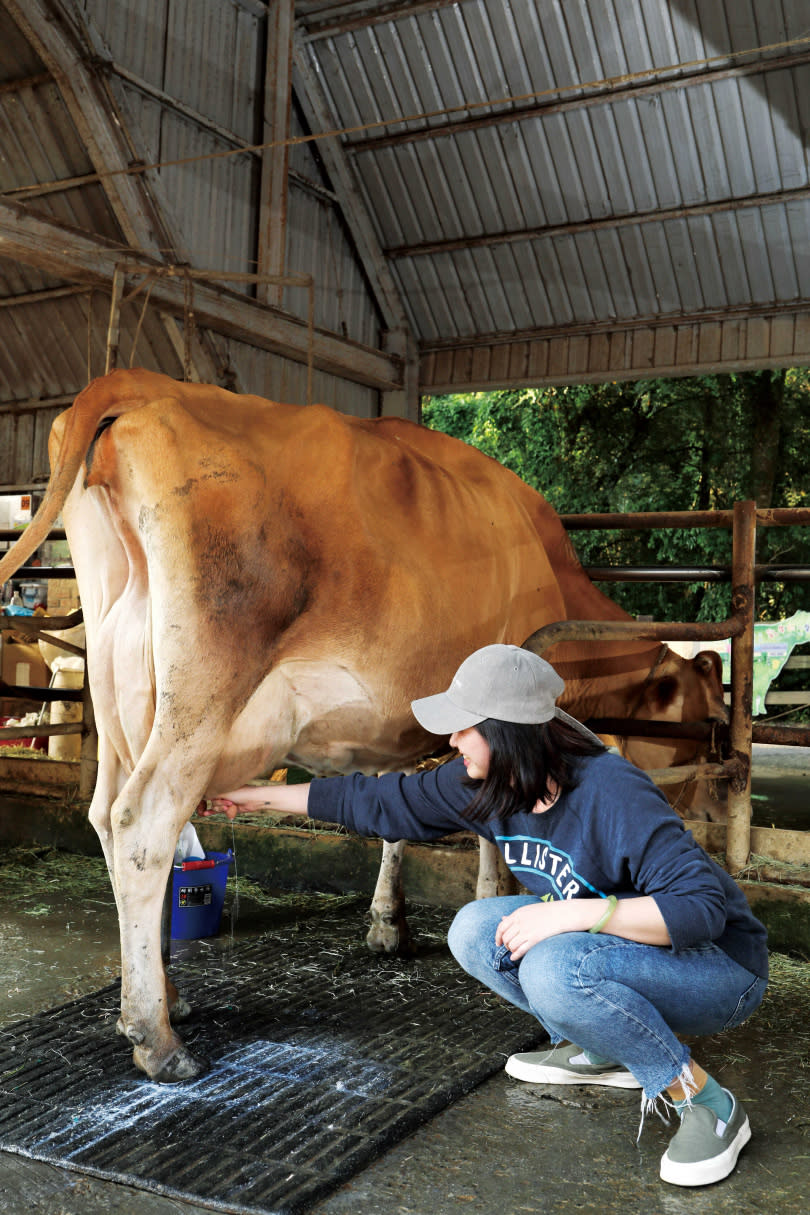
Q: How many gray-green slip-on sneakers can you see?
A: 2